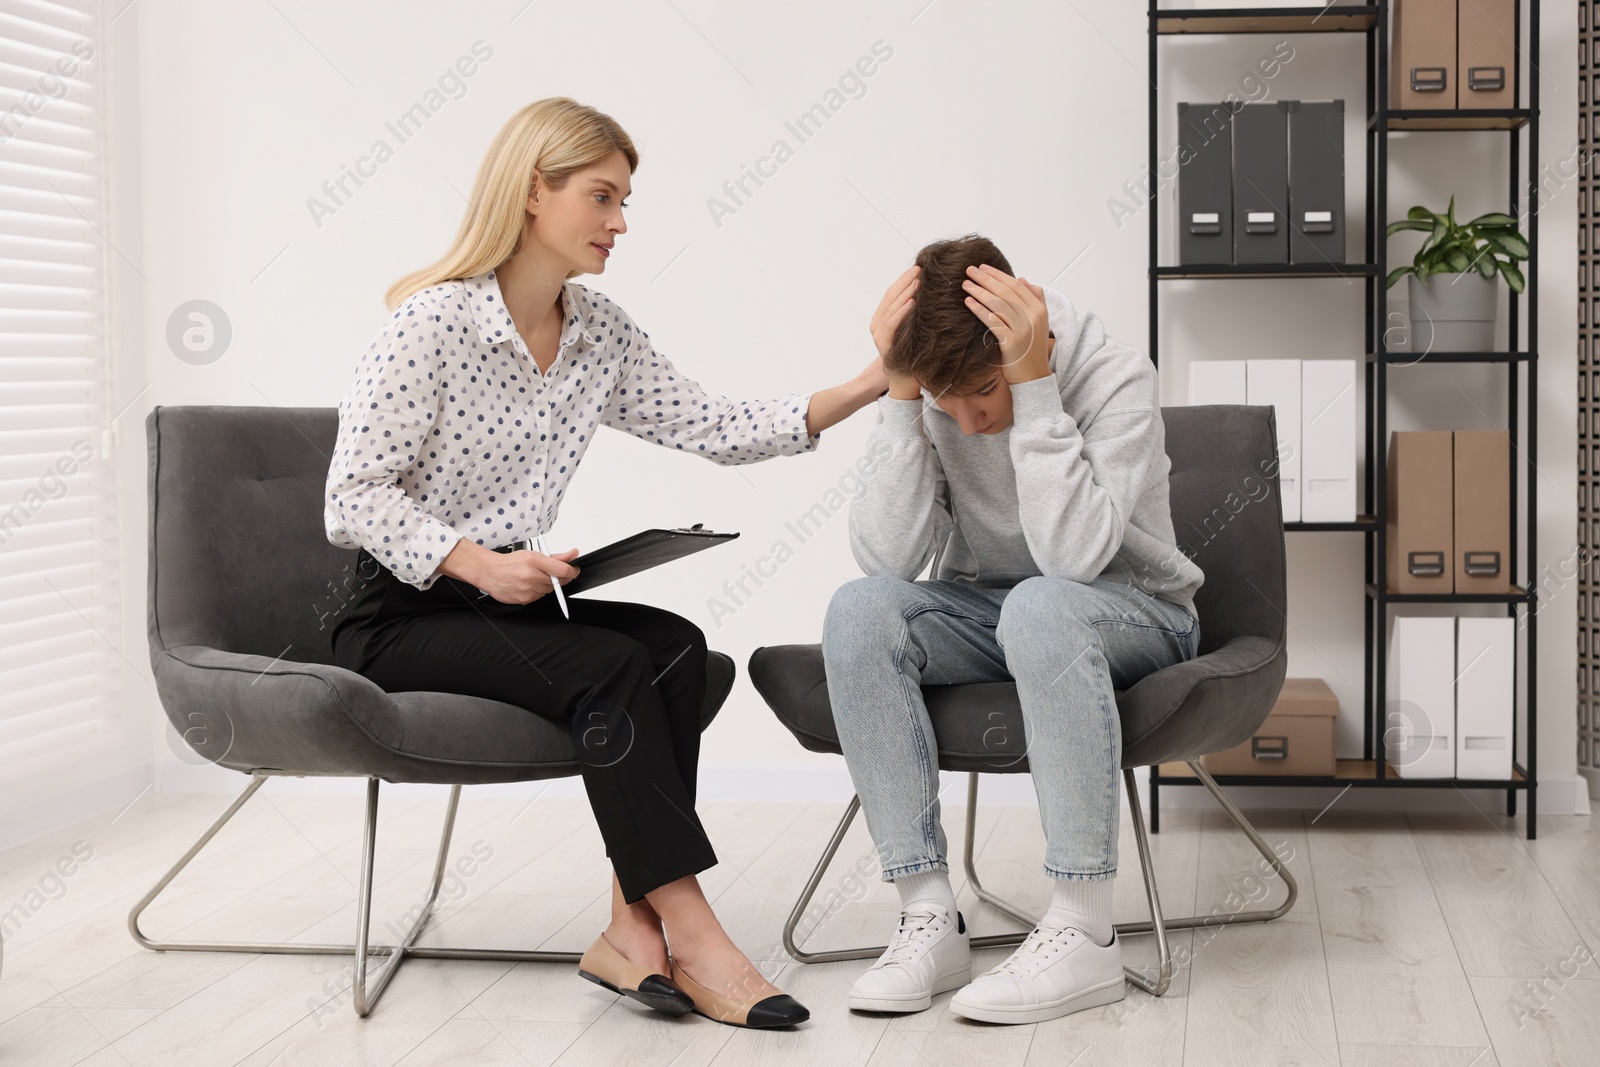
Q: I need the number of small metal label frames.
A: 8